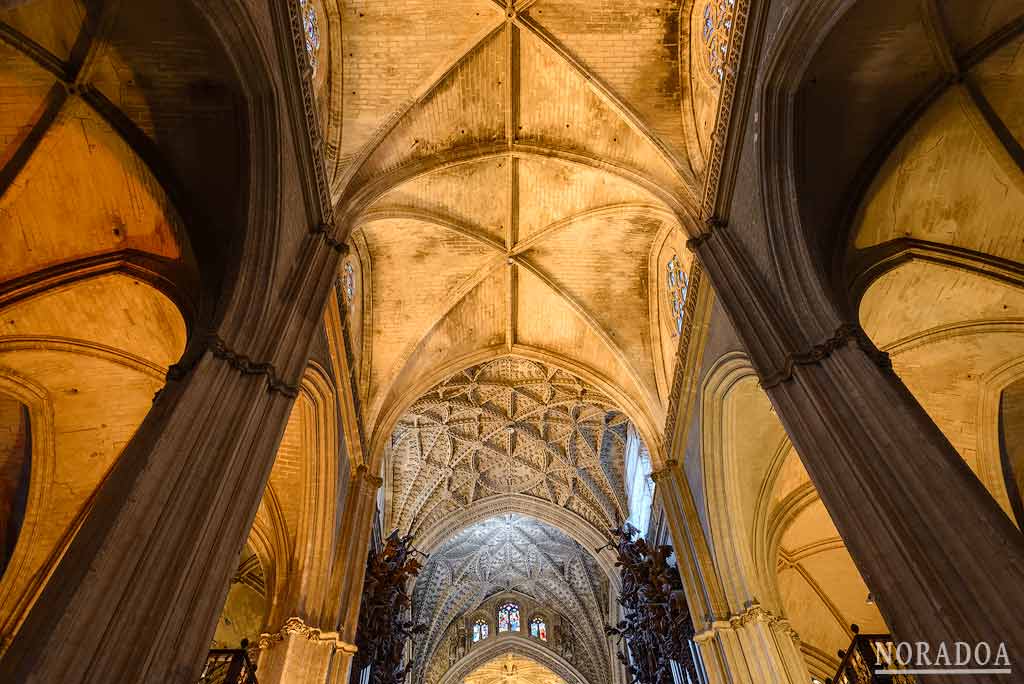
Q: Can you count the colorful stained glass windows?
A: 7